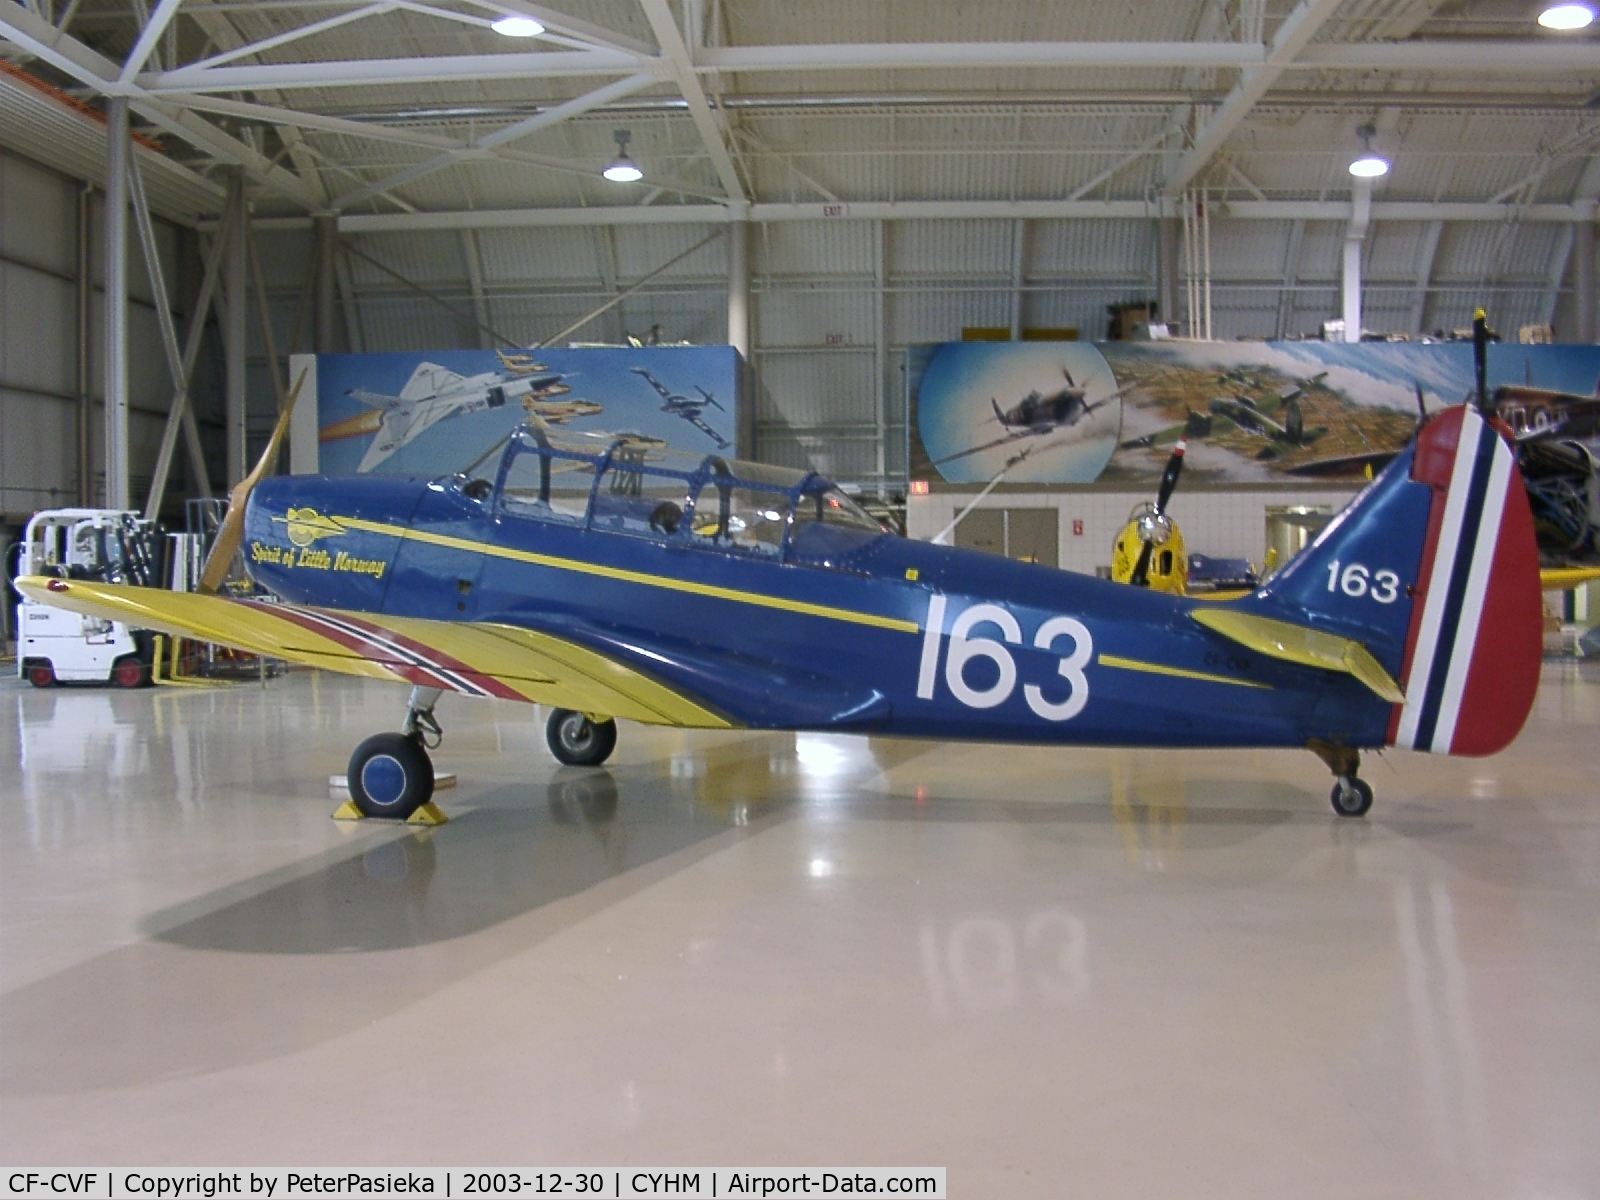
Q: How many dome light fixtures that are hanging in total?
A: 4